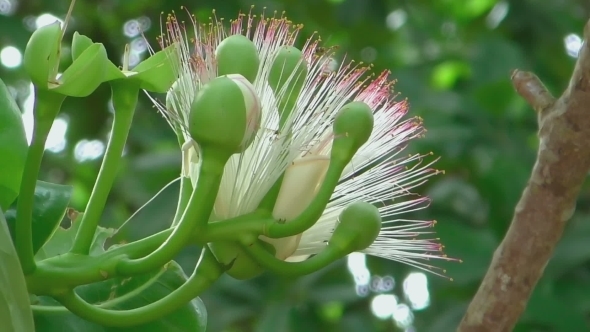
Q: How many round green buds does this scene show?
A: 5